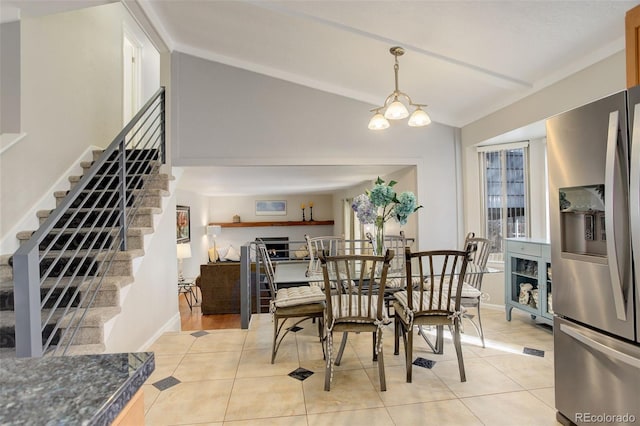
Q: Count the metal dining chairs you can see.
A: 6